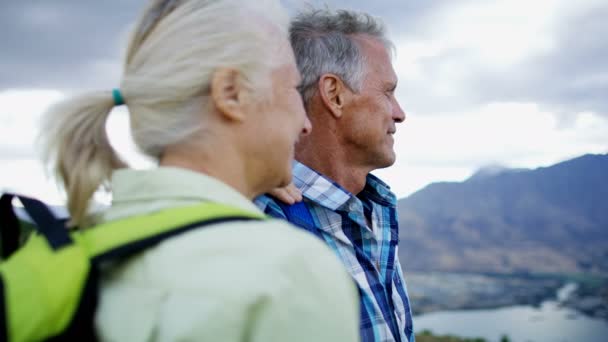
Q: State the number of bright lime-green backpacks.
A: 1